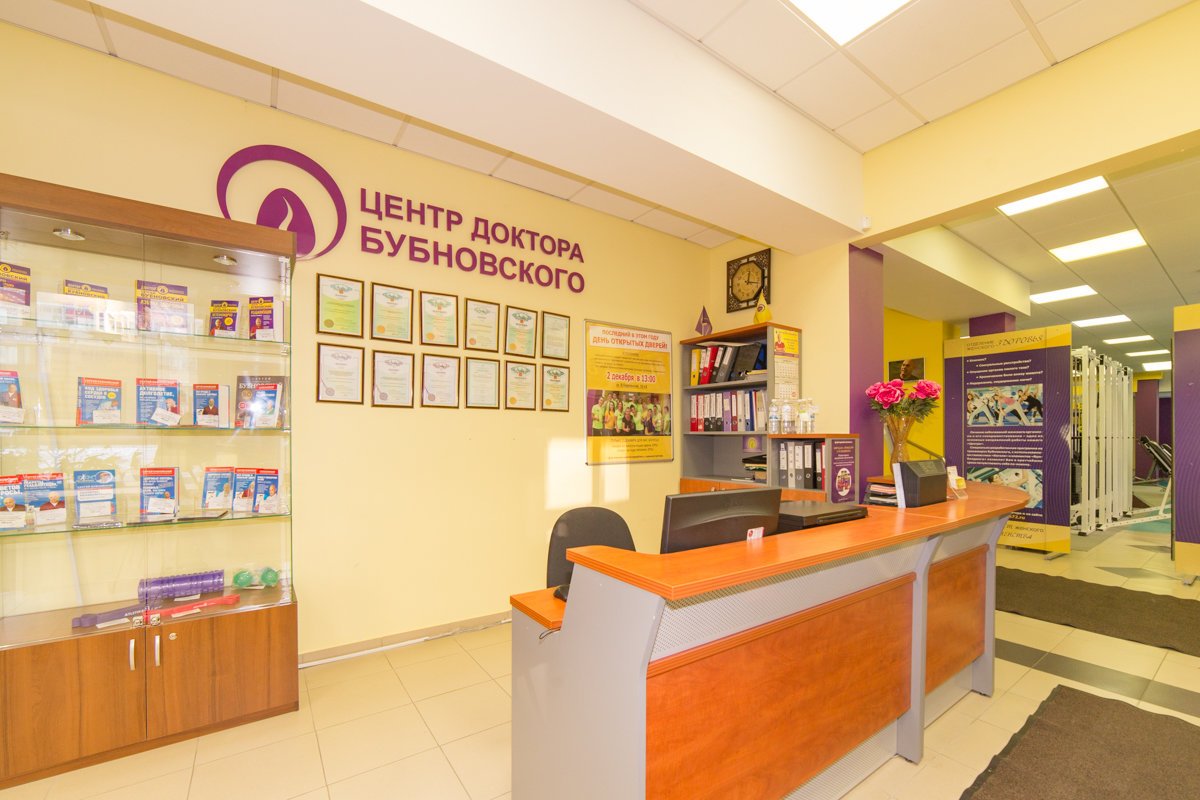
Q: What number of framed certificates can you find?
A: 12